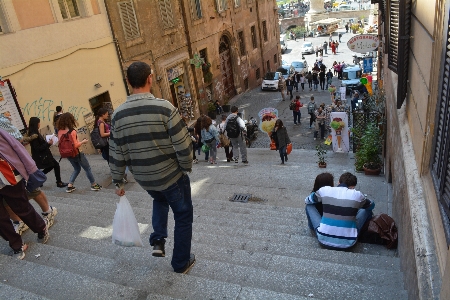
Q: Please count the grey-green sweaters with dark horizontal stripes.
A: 1